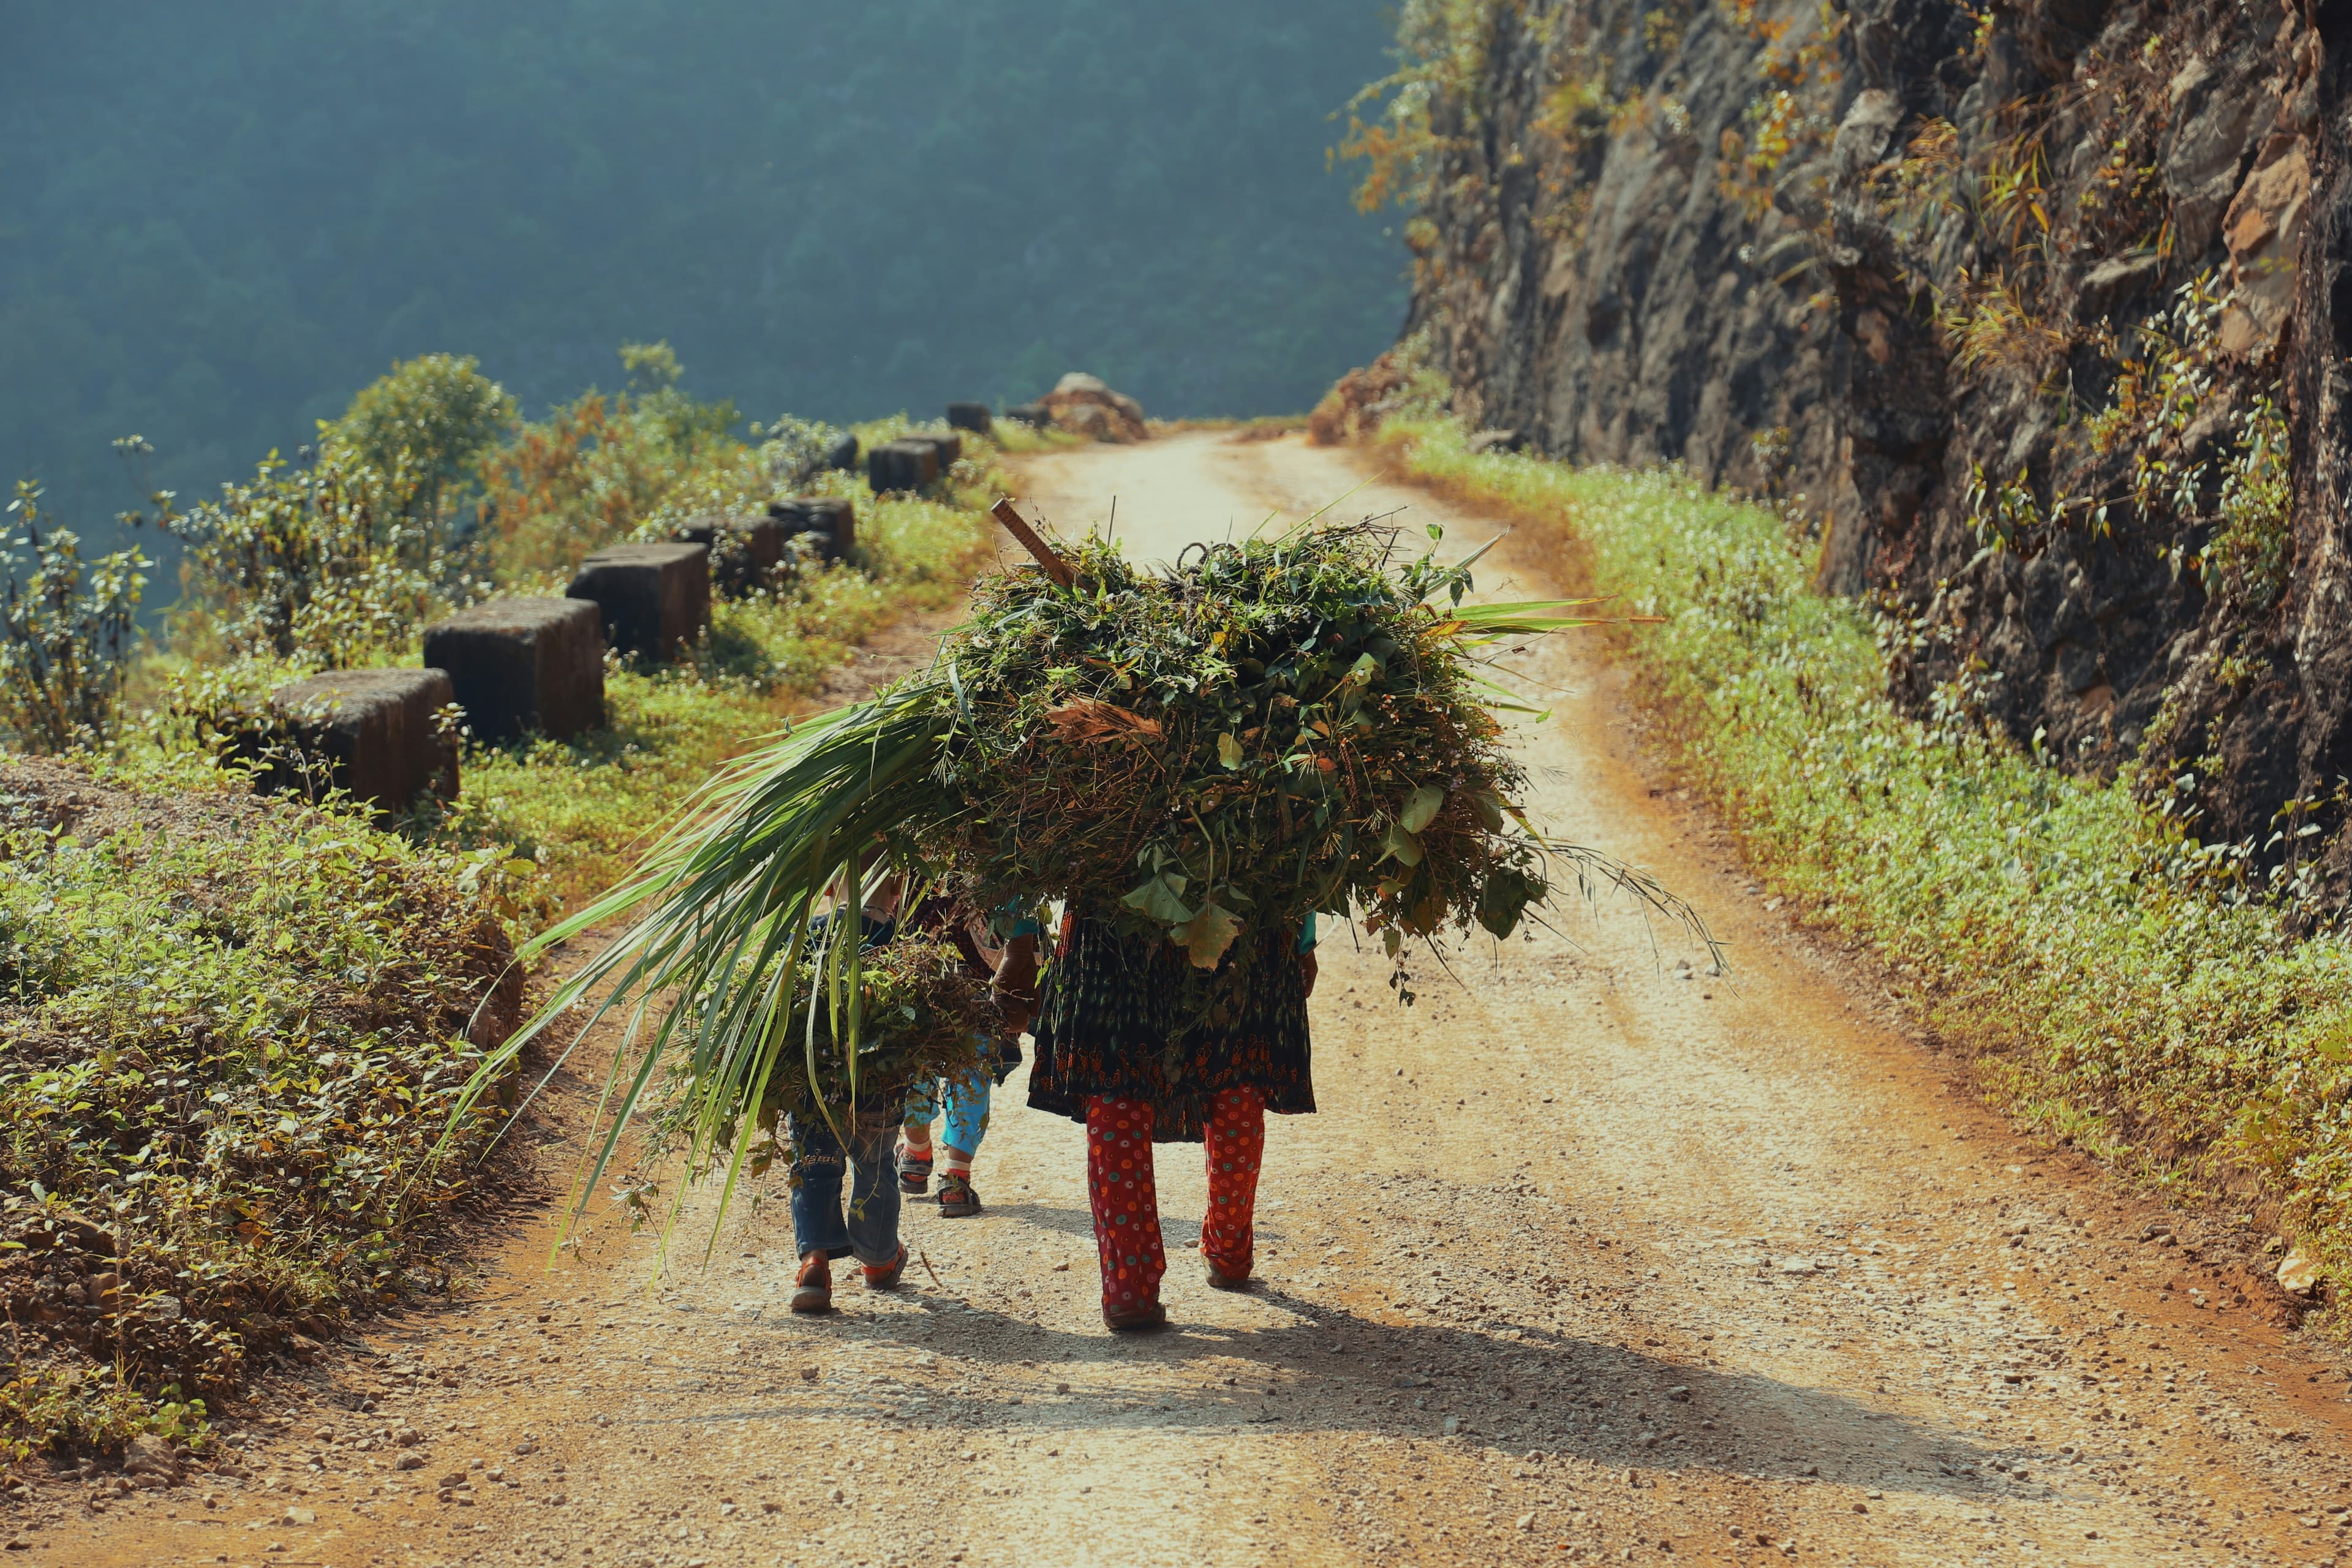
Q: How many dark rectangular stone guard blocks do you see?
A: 9